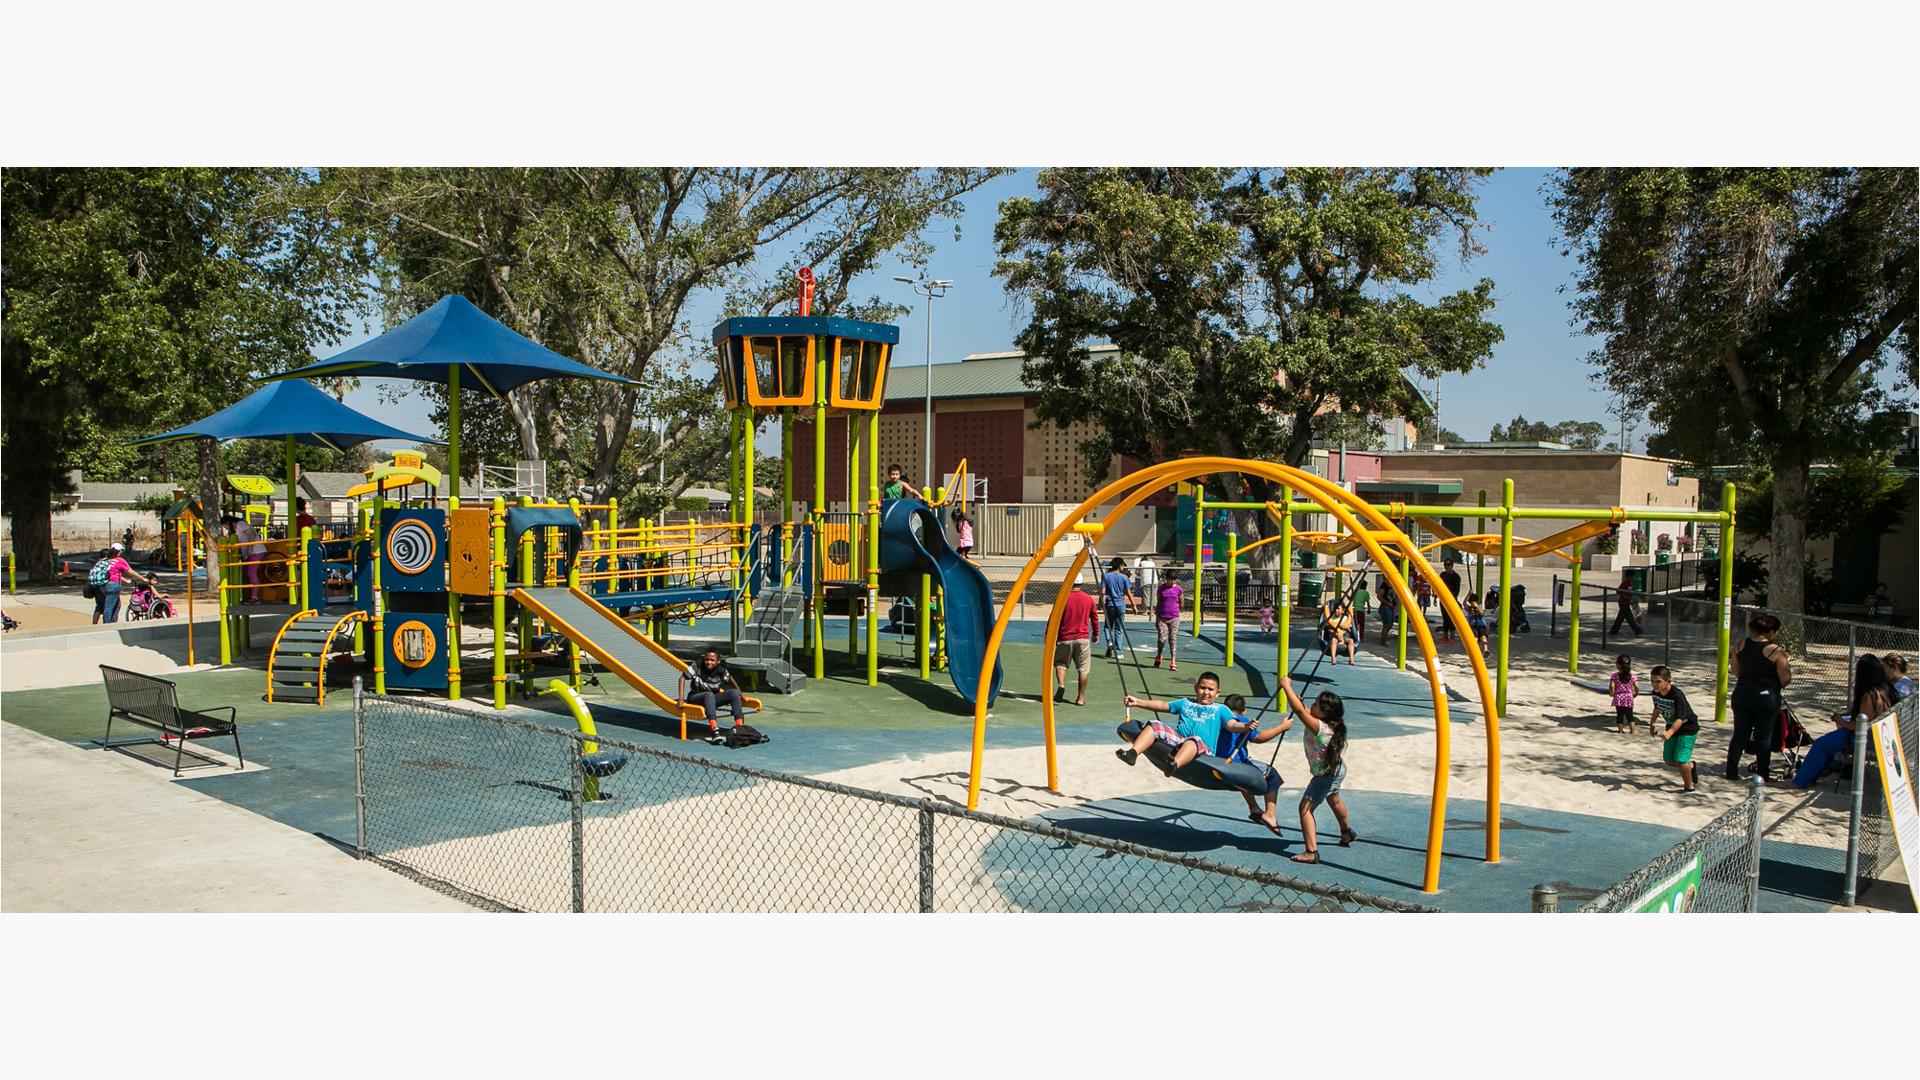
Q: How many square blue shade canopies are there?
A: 2